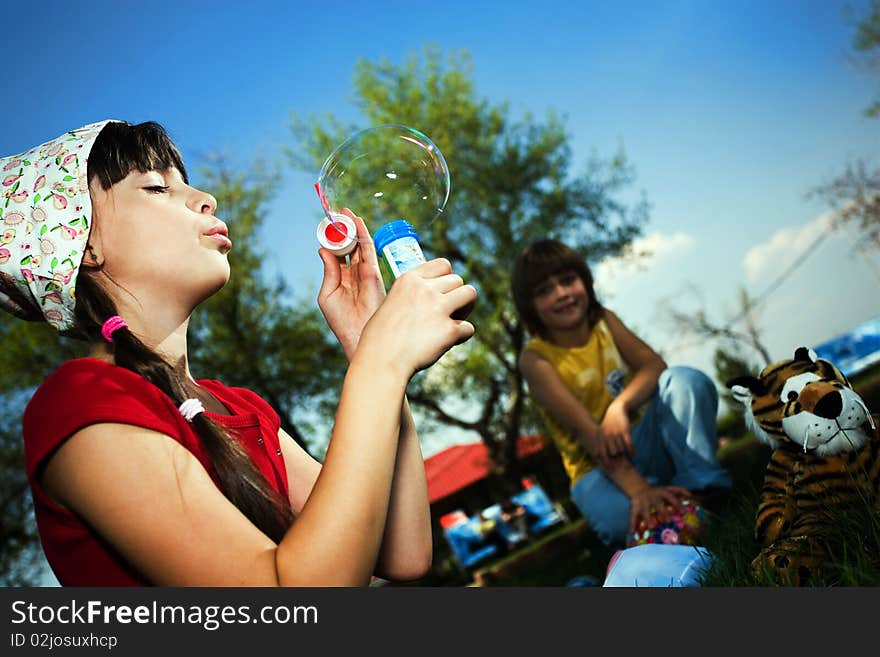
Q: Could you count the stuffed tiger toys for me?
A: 1